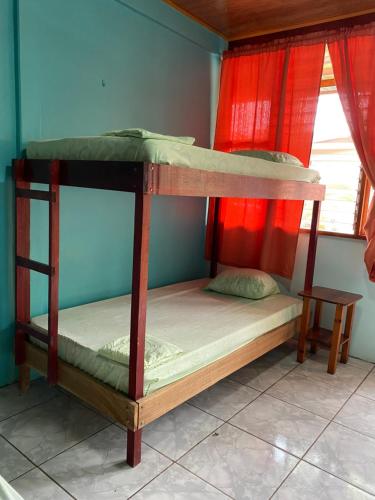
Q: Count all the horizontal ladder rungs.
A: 3